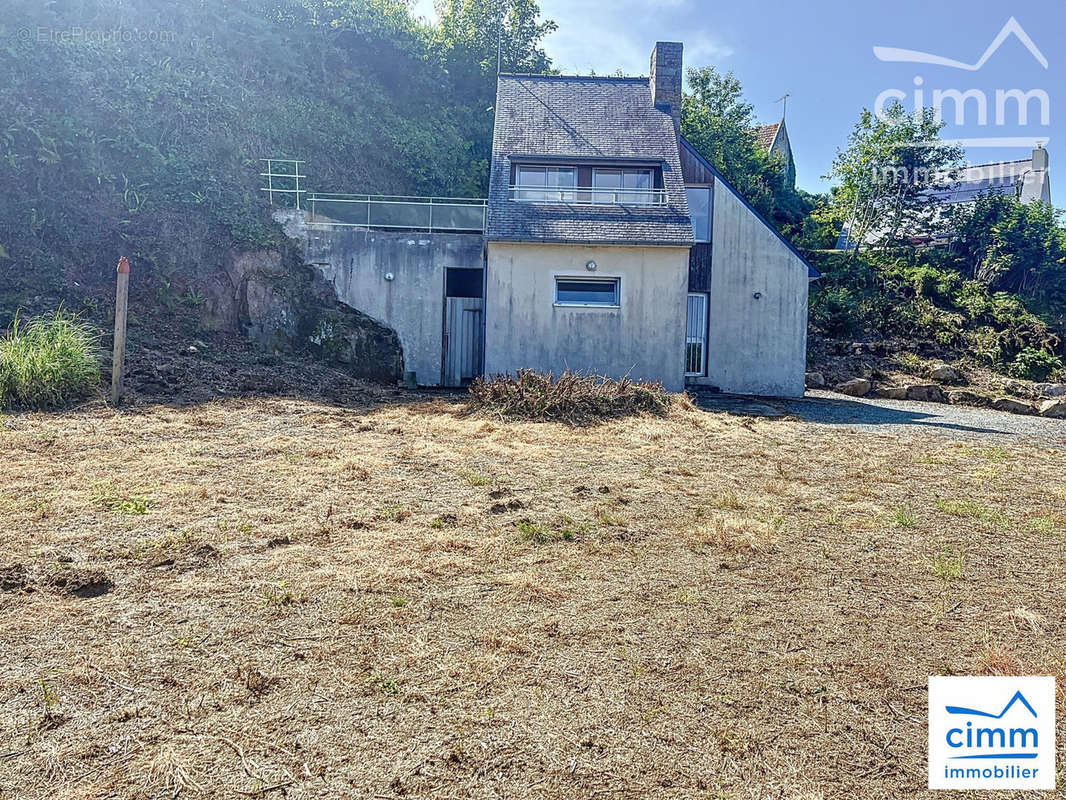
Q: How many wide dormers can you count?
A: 1